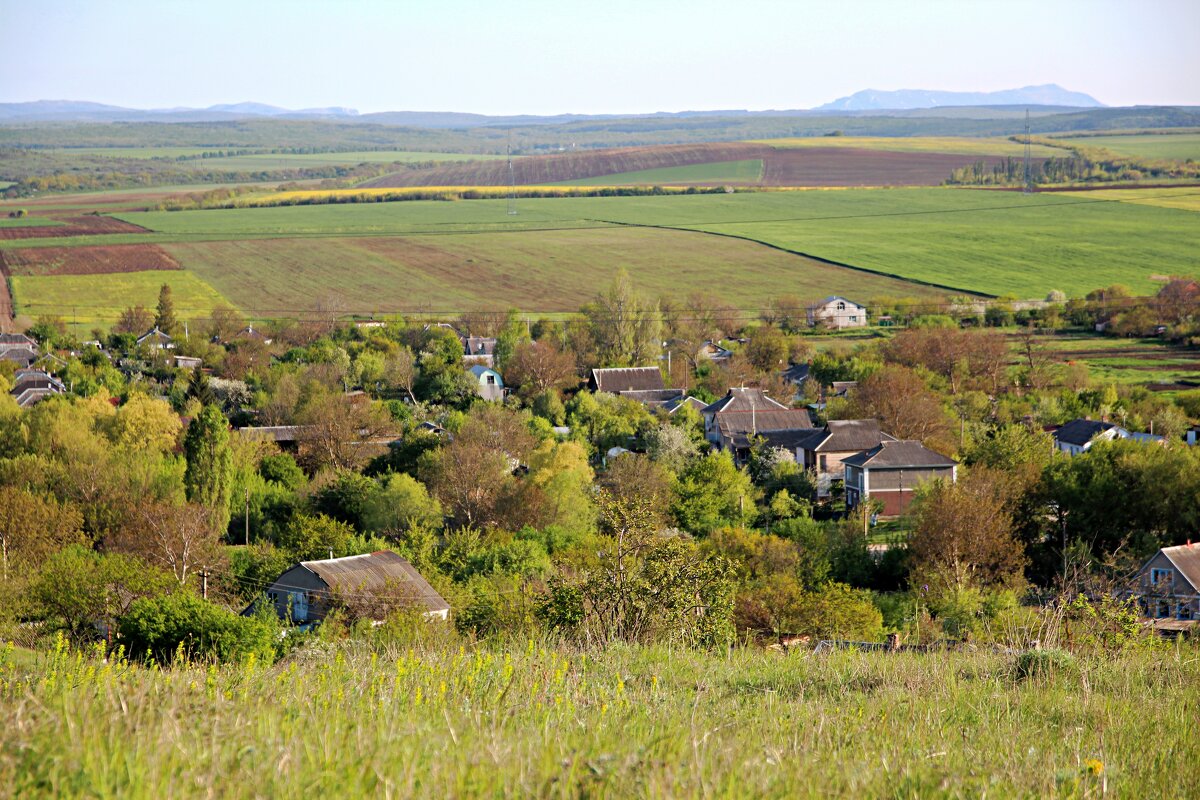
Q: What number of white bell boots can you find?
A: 0